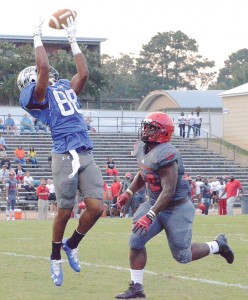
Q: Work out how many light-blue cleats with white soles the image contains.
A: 2